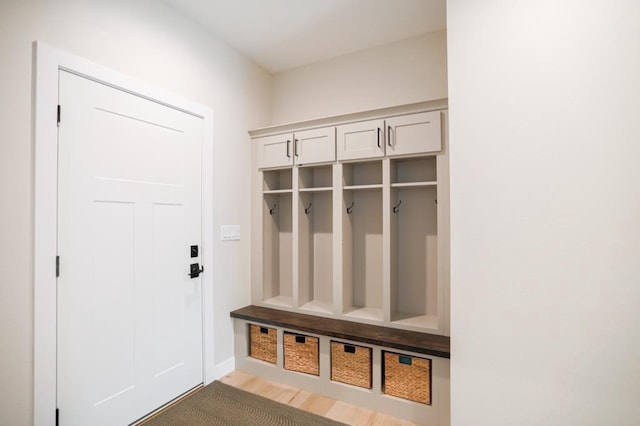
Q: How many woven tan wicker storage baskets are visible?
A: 4